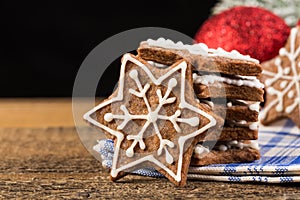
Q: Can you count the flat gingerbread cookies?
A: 5